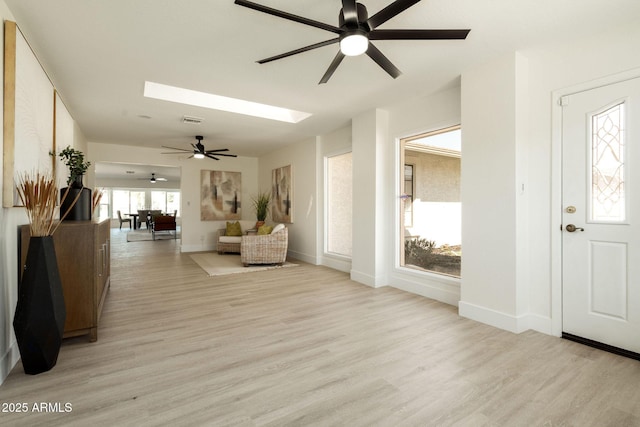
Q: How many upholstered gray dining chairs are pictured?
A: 4